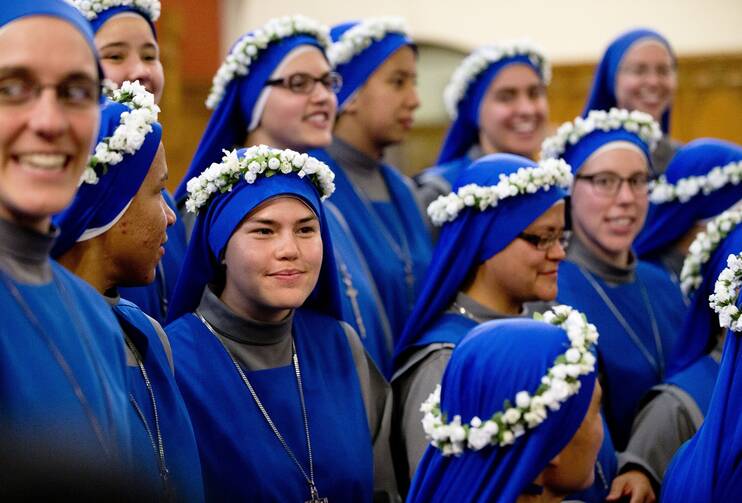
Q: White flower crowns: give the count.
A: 12